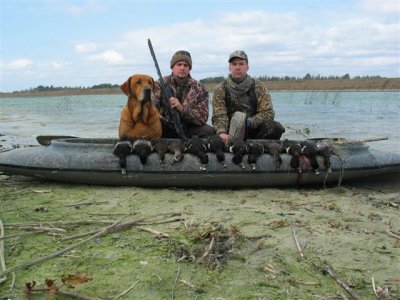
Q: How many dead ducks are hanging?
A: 12